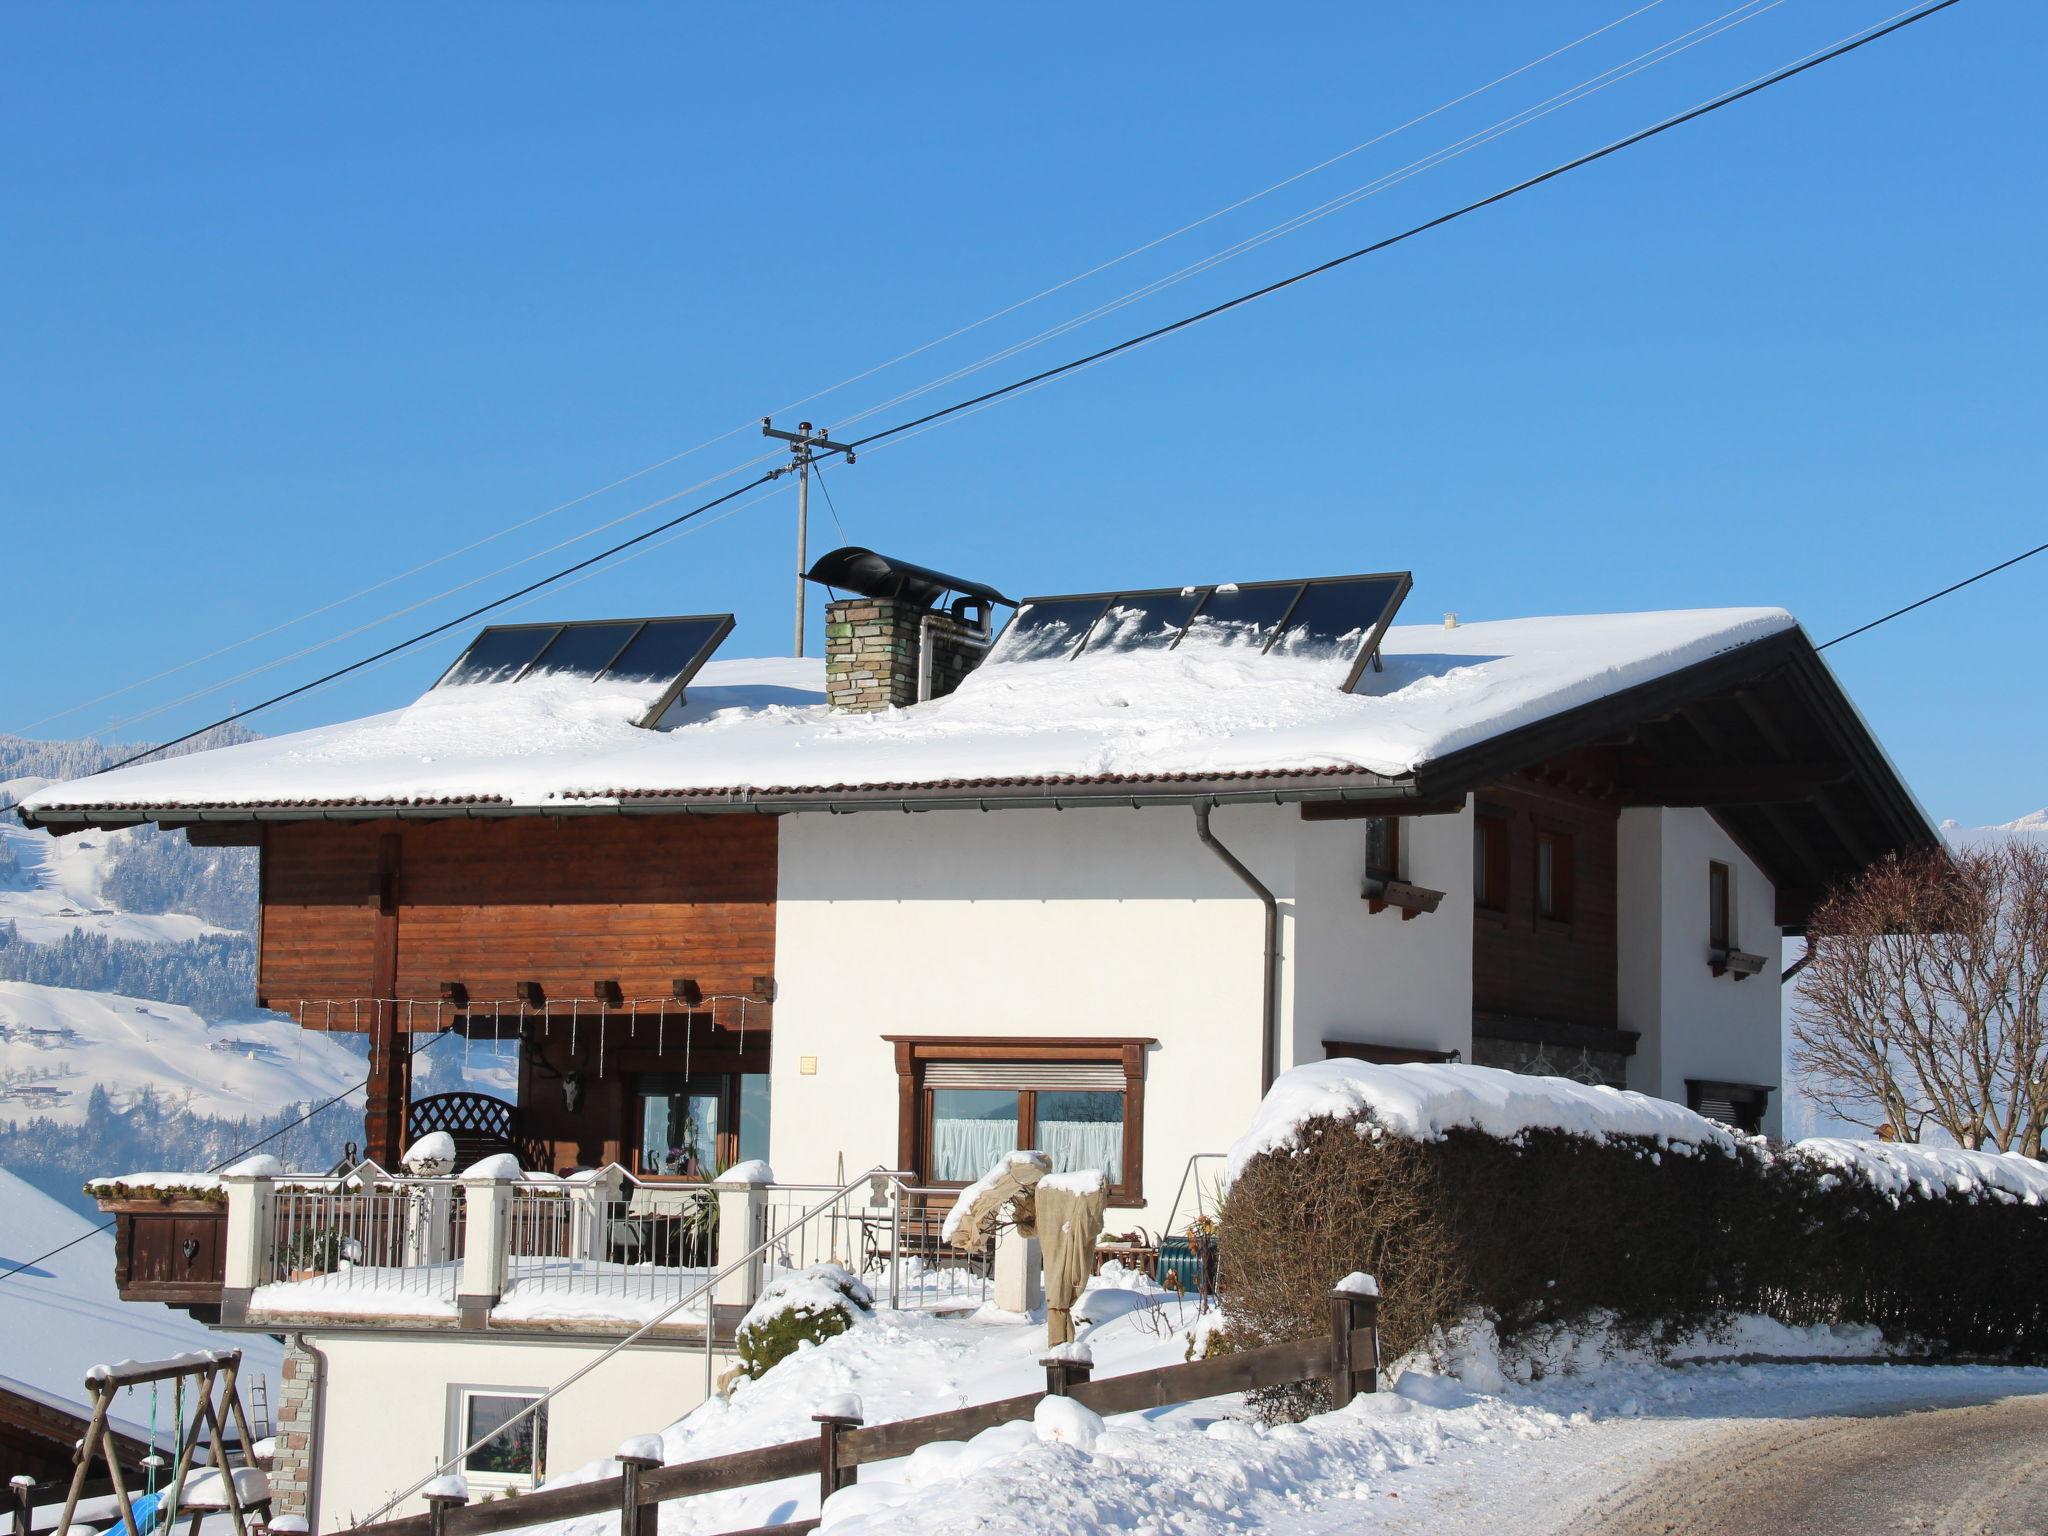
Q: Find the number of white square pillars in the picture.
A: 6